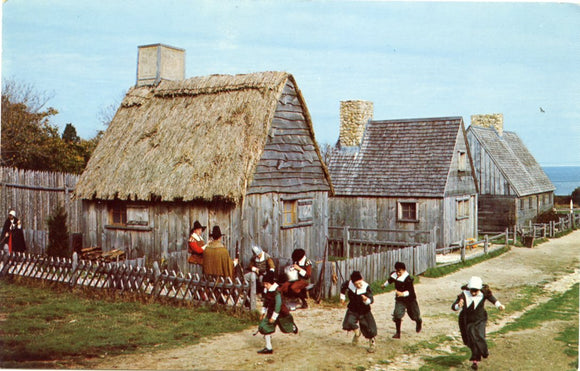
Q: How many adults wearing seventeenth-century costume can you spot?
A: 5